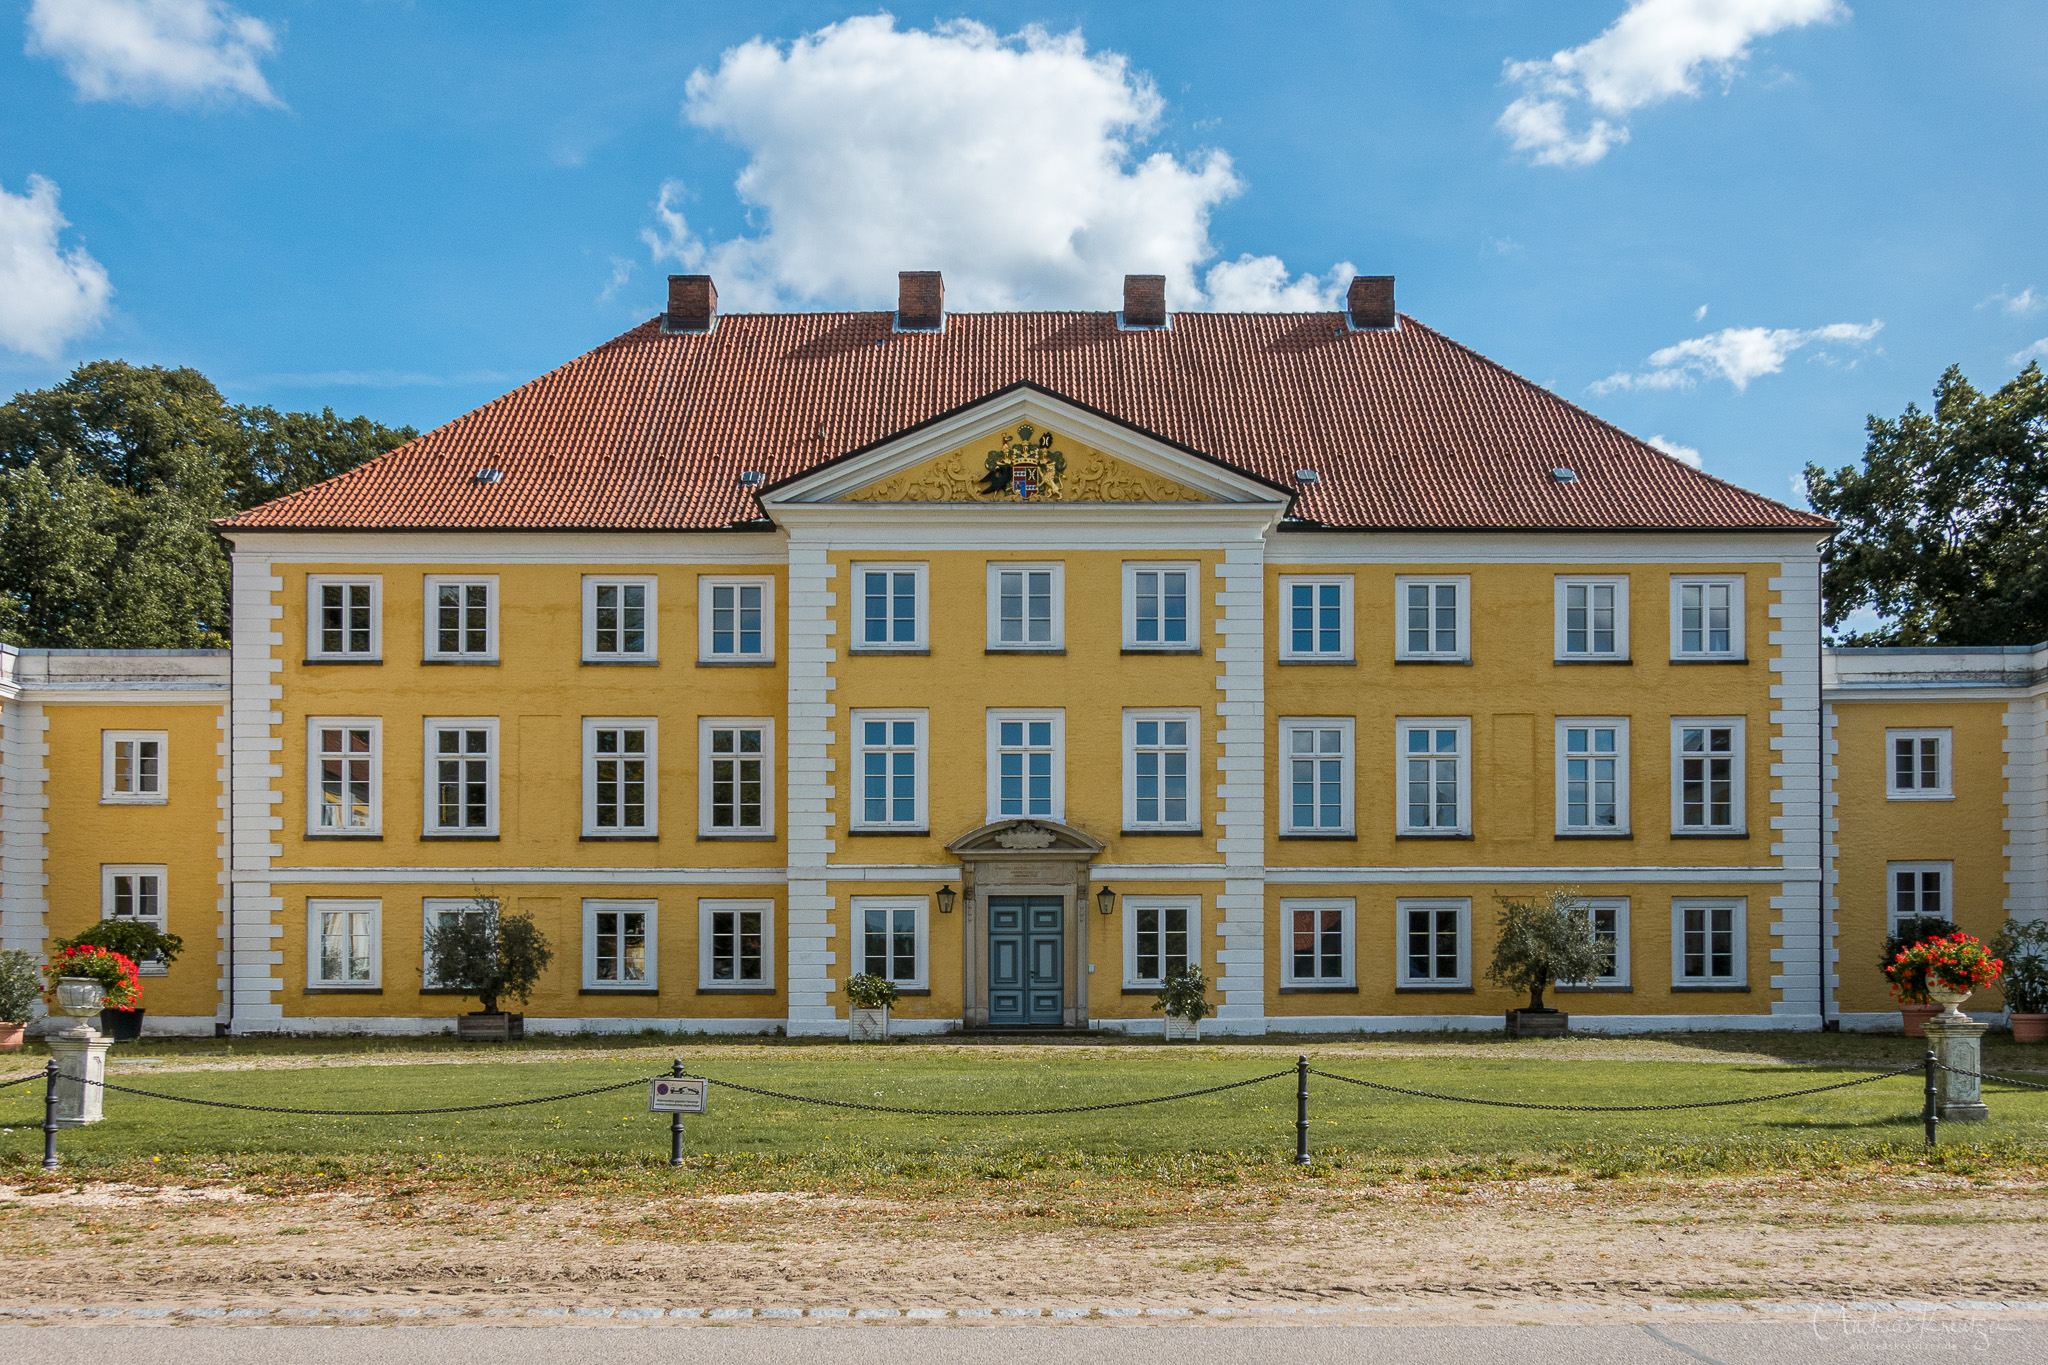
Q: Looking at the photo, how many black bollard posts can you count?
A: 4